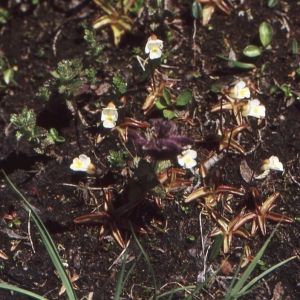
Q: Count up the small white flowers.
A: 7